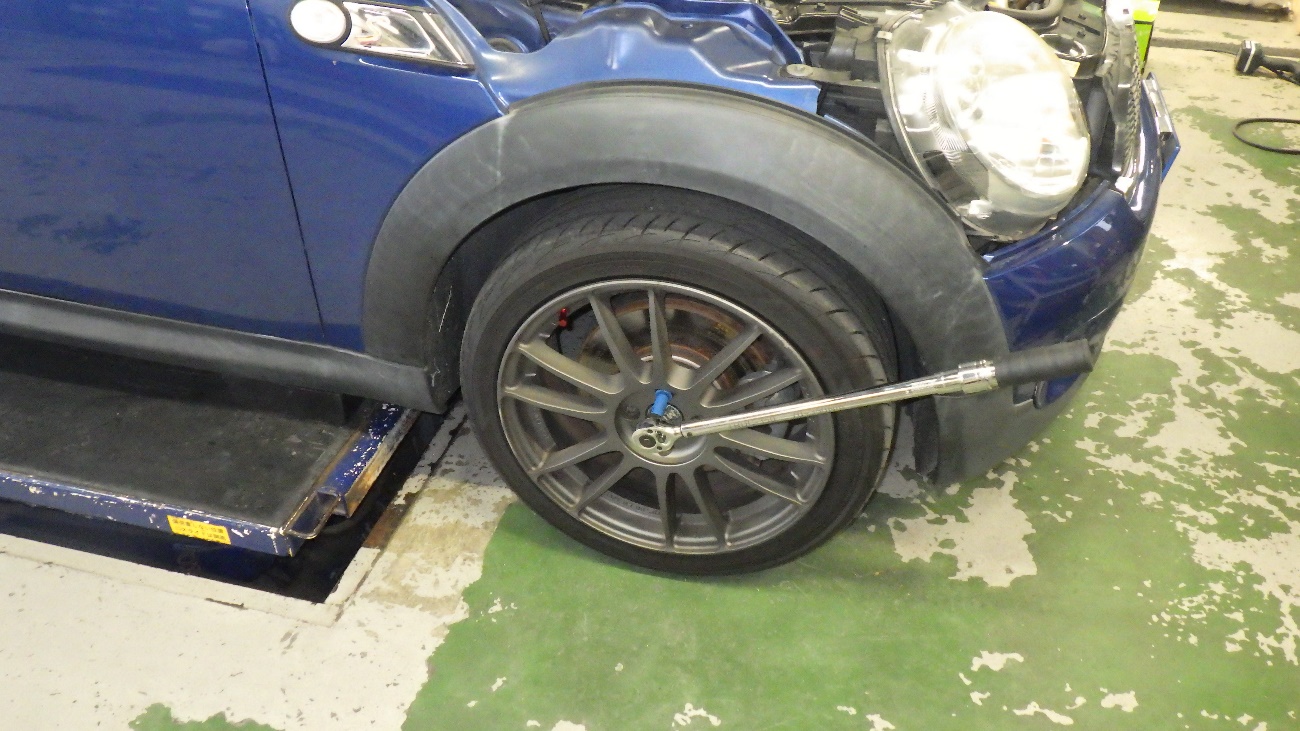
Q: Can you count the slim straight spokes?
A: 12